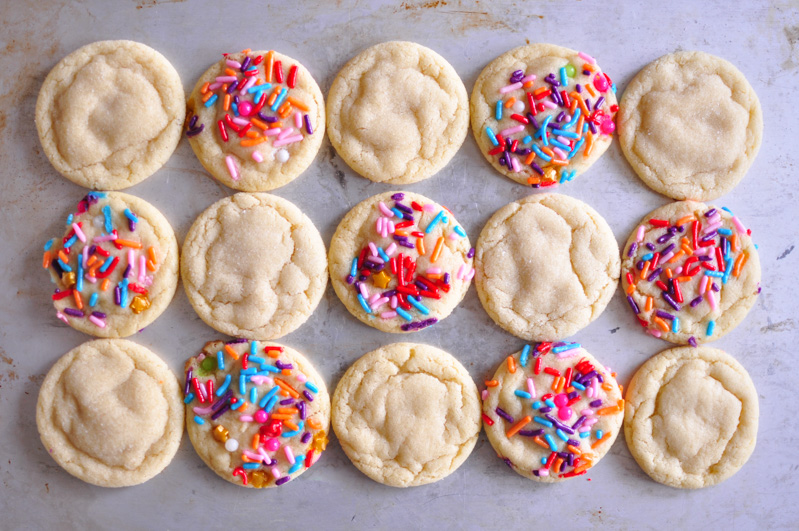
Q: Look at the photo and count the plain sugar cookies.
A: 8